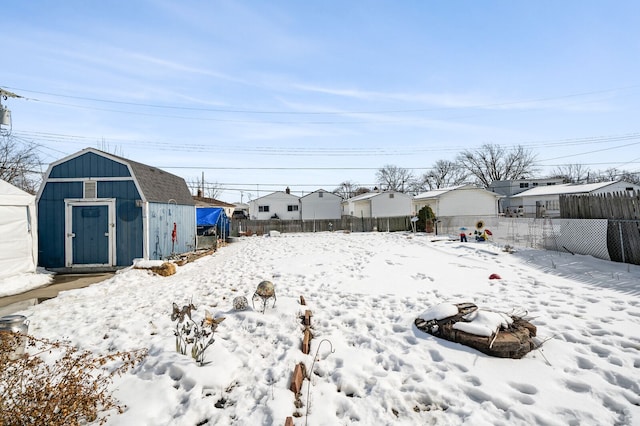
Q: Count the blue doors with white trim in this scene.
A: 1